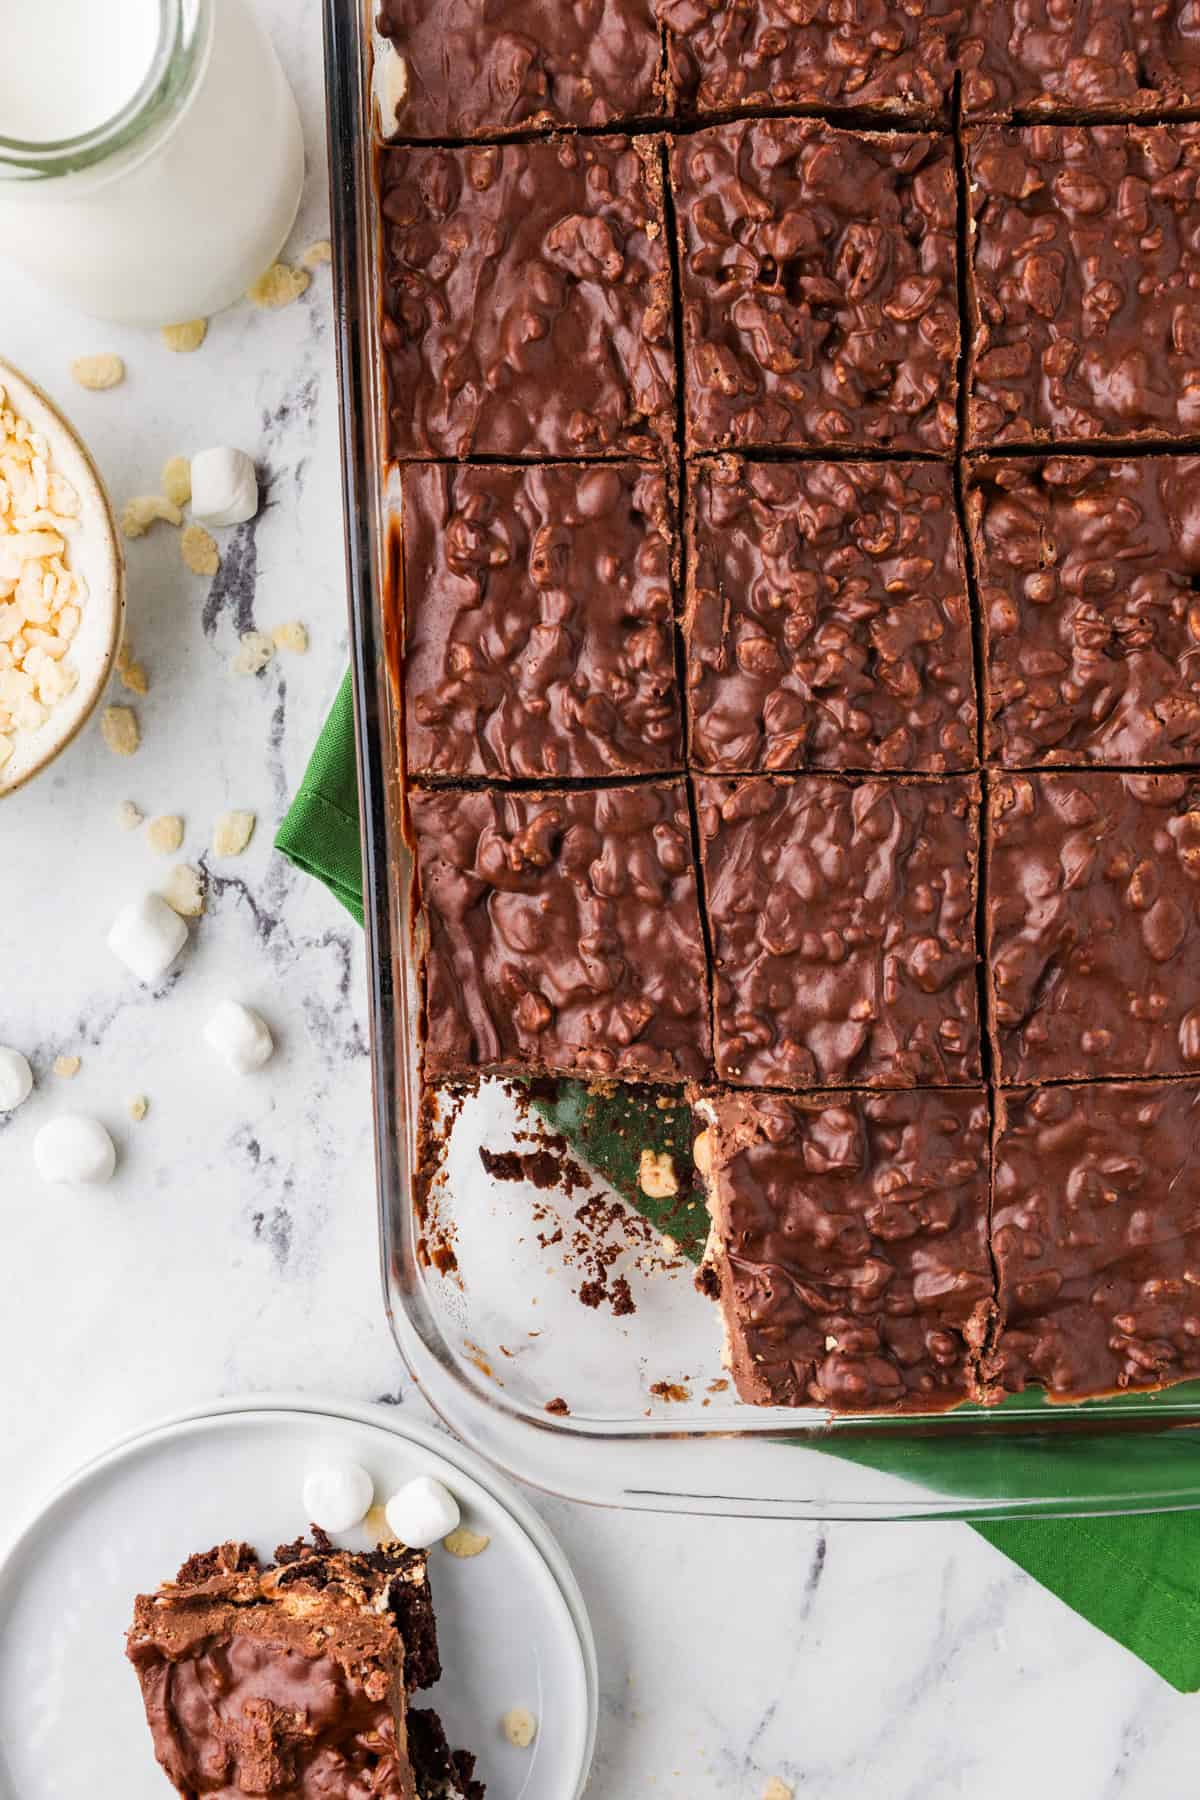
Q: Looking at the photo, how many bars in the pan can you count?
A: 14